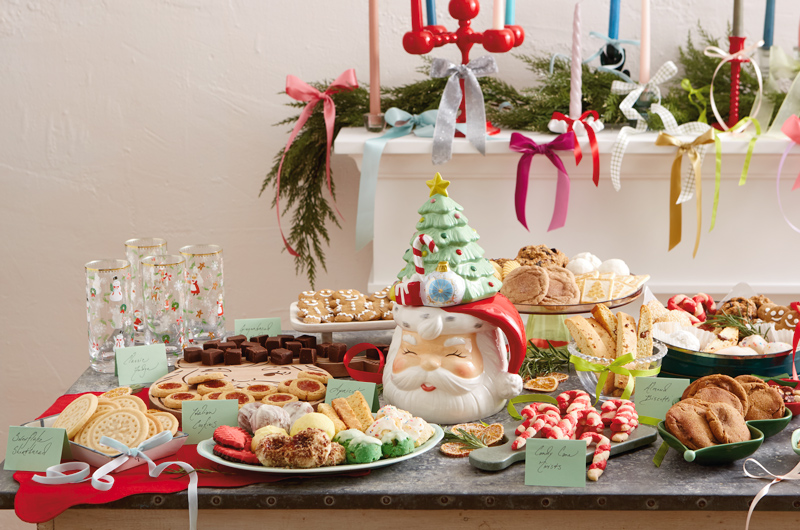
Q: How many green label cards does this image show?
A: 7